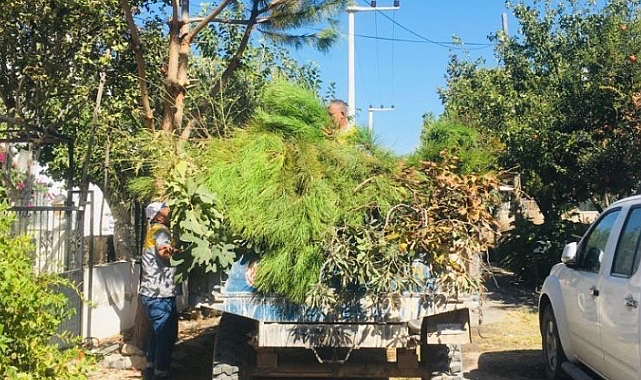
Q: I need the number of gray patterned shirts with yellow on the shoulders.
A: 1